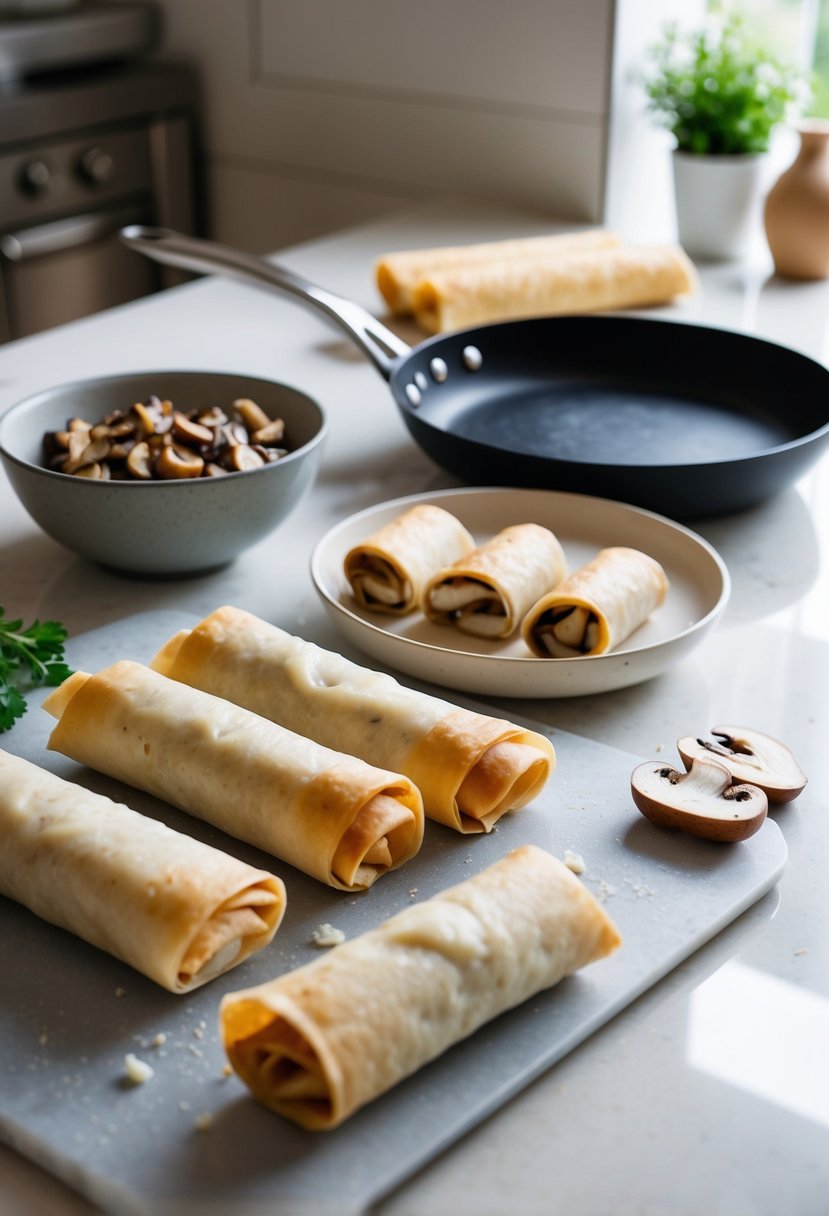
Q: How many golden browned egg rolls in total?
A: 9